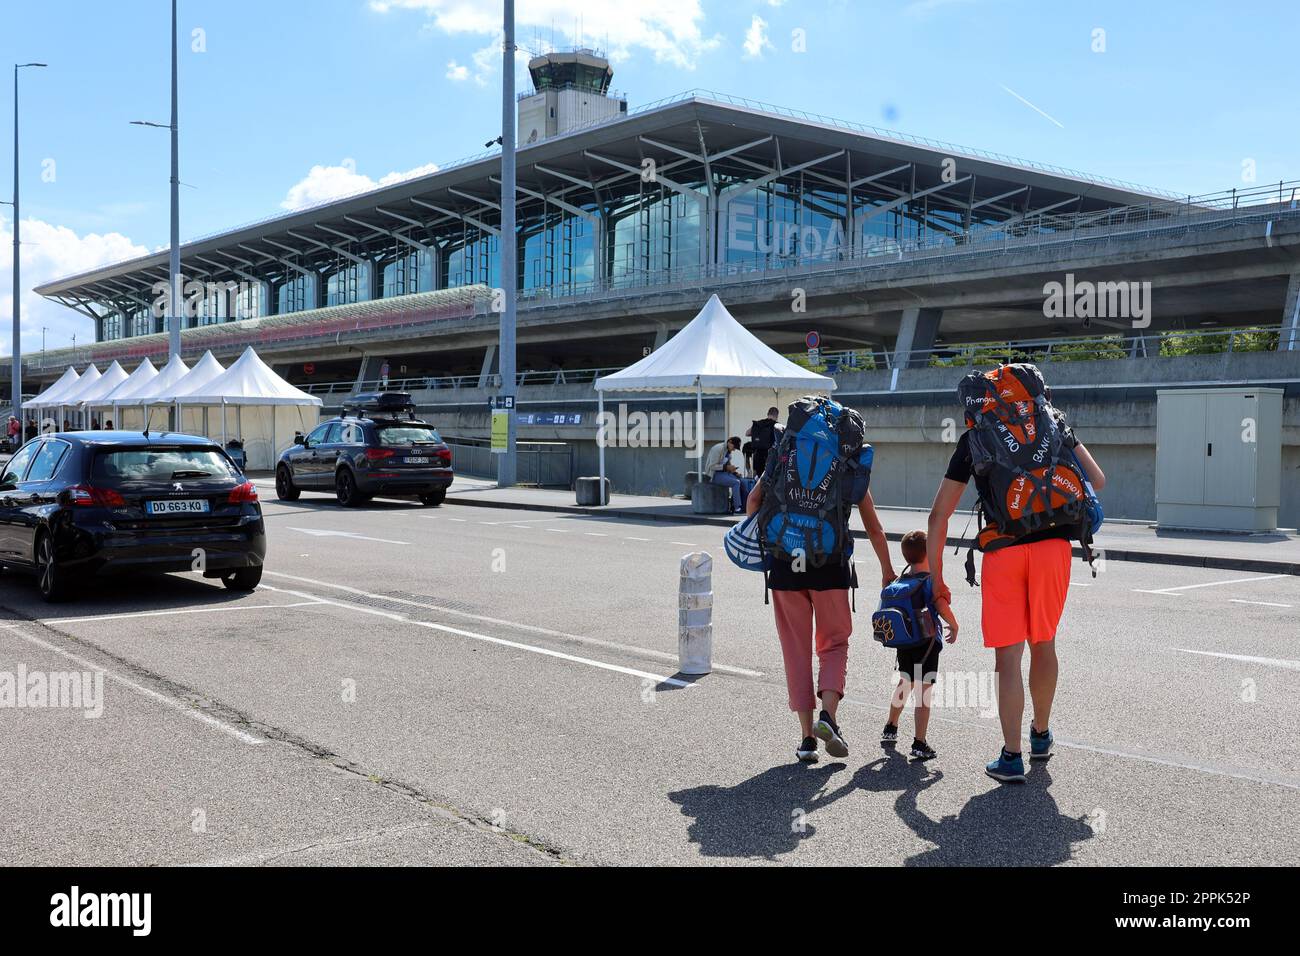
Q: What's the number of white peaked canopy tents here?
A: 8